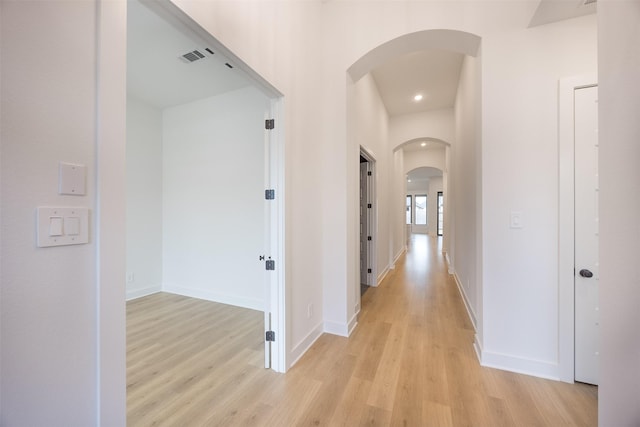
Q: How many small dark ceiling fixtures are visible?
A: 2